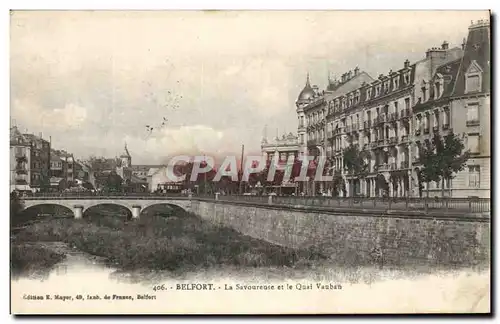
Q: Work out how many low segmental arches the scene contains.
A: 3